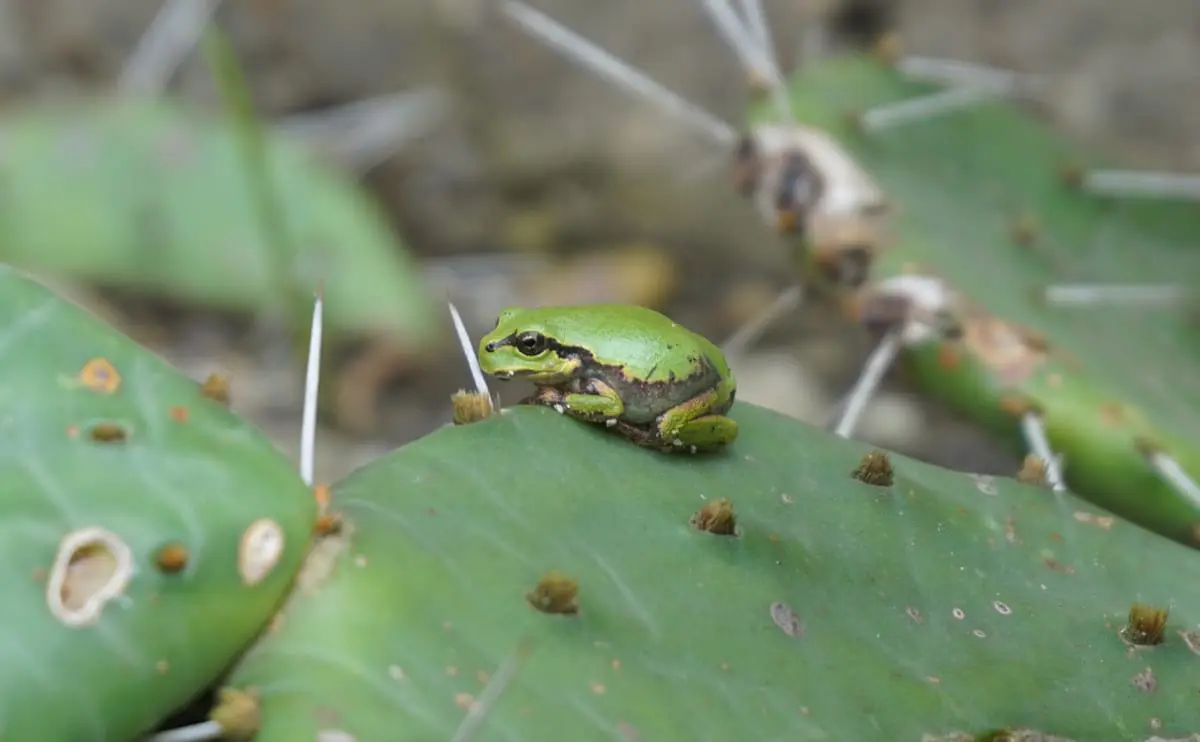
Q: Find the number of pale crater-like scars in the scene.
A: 2